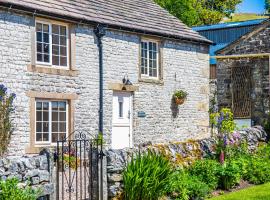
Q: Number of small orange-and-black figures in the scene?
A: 0